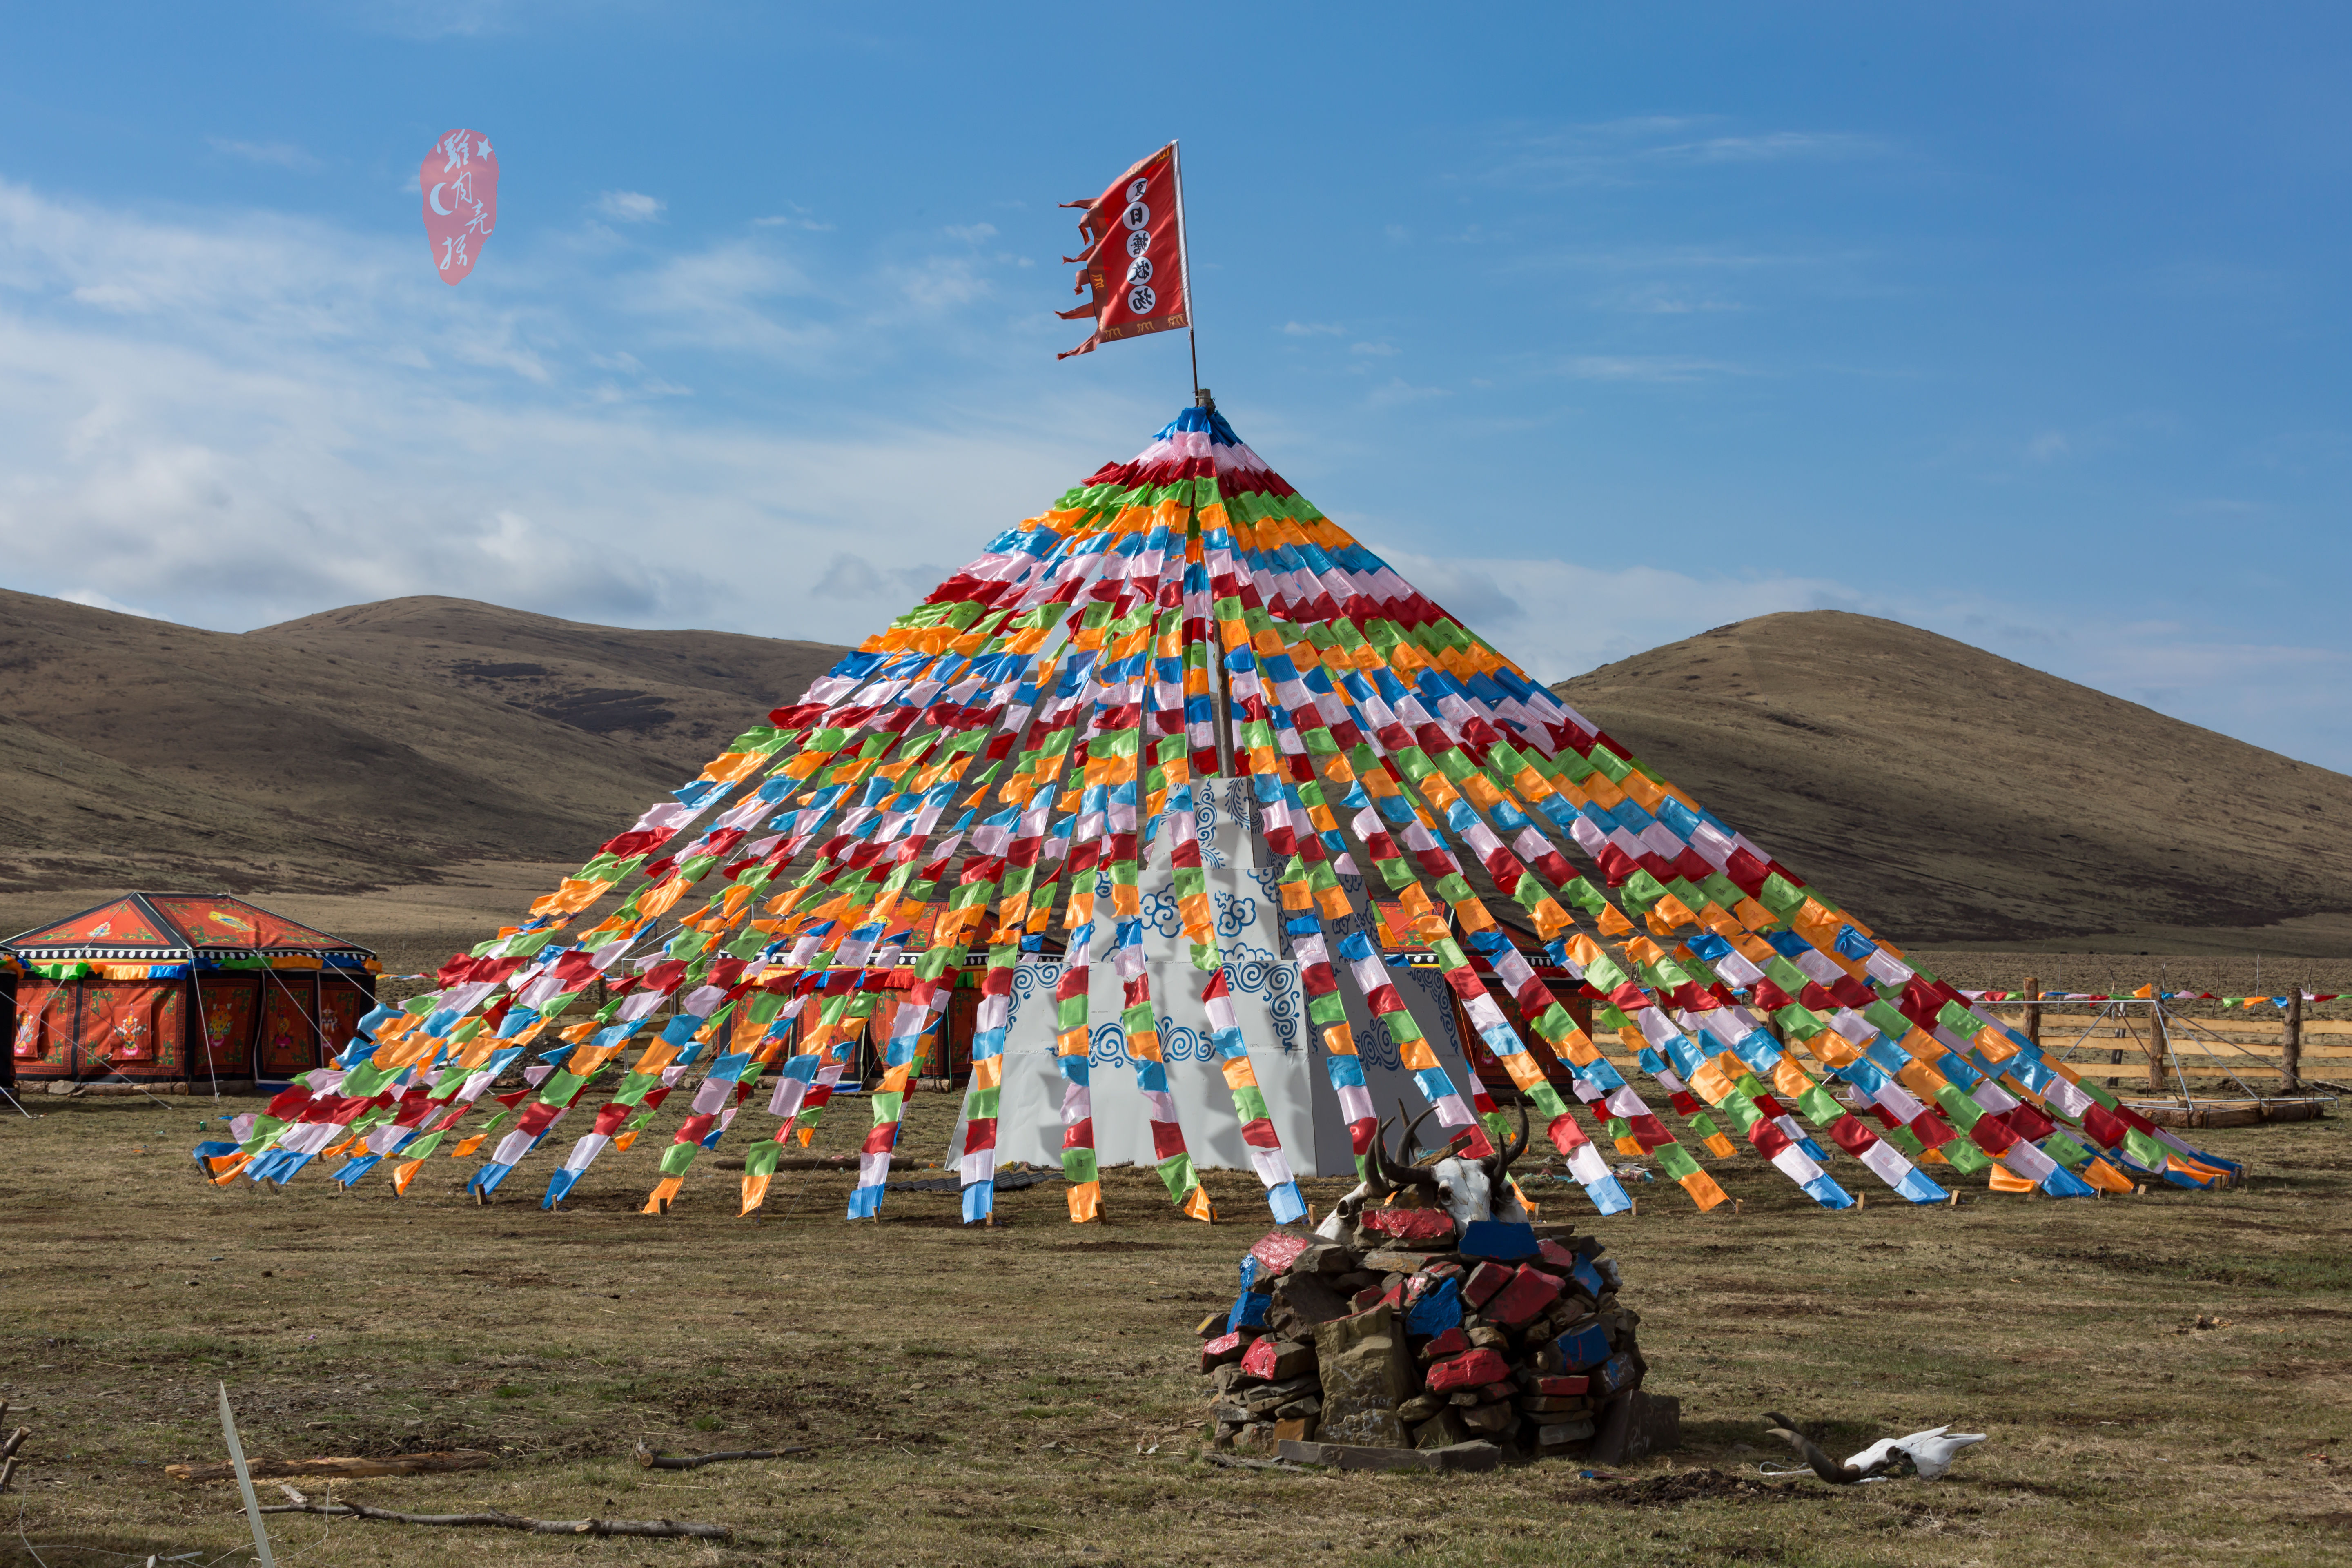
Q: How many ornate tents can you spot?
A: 3